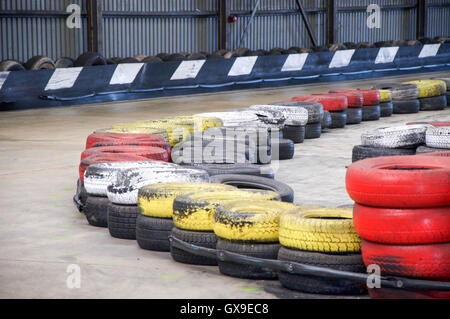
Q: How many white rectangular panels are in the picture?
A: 9